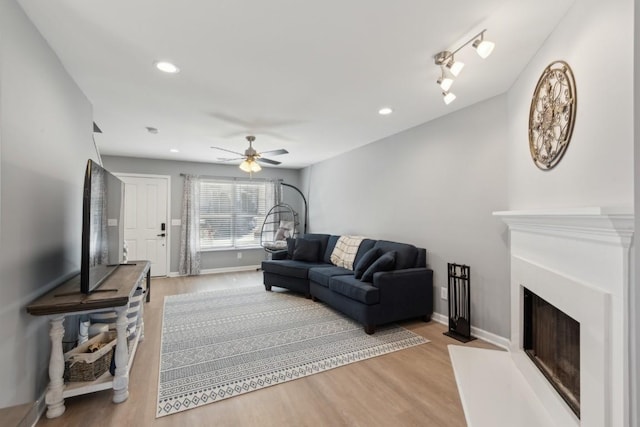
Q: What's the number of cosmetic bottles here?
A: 0